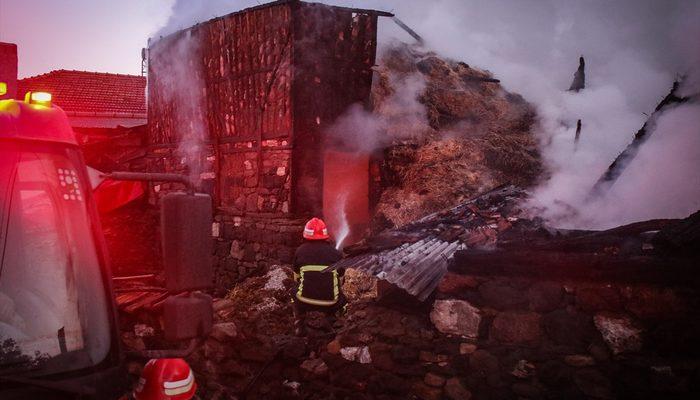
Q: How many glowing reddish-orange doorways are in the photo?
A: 1